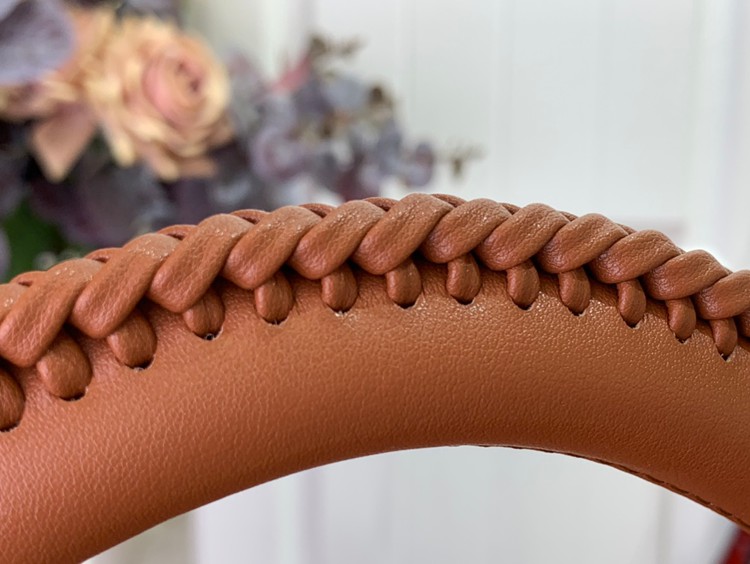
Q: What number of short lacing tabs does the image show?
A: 13